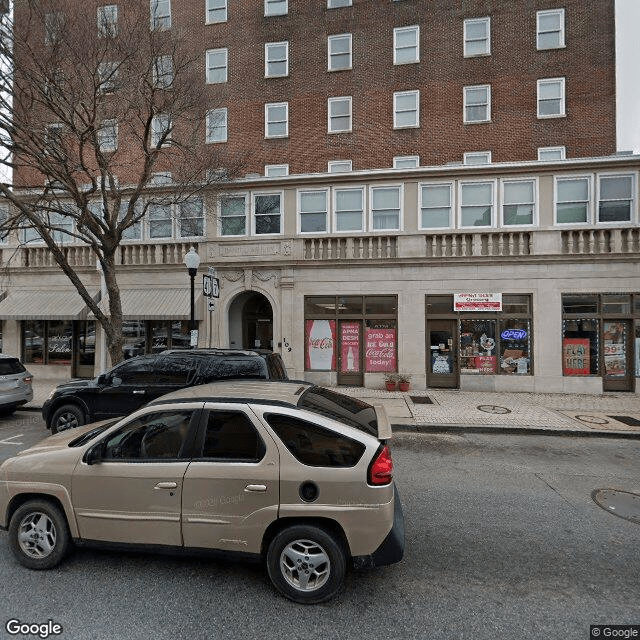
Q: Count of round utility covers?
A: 3